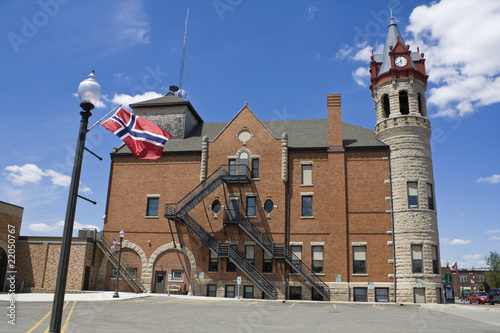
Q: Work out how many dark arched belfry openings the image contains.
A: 3